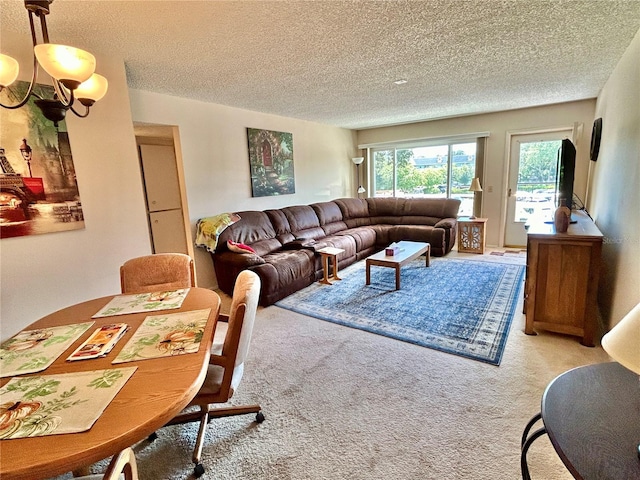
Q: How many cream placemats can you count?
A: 4